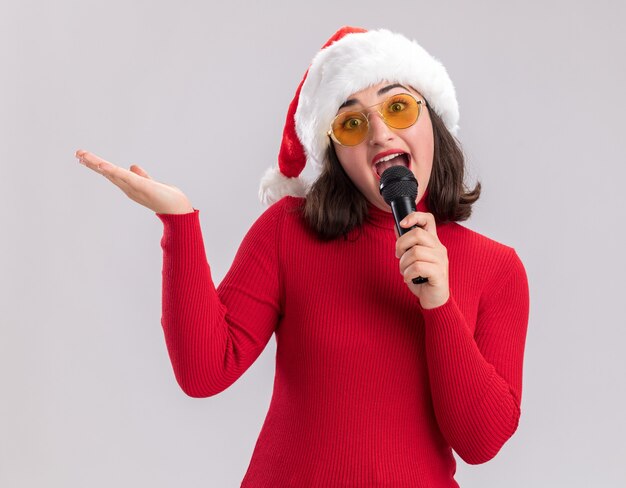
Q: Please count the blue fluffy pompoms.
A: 0